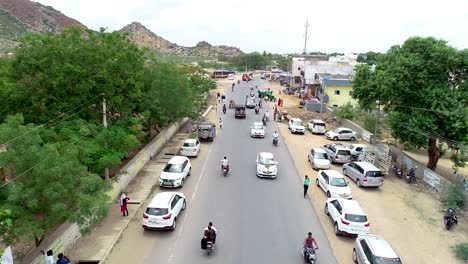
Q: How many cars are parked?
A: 14